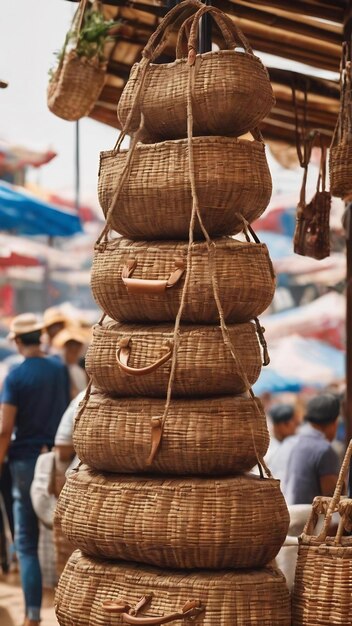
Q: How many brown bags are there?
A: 11